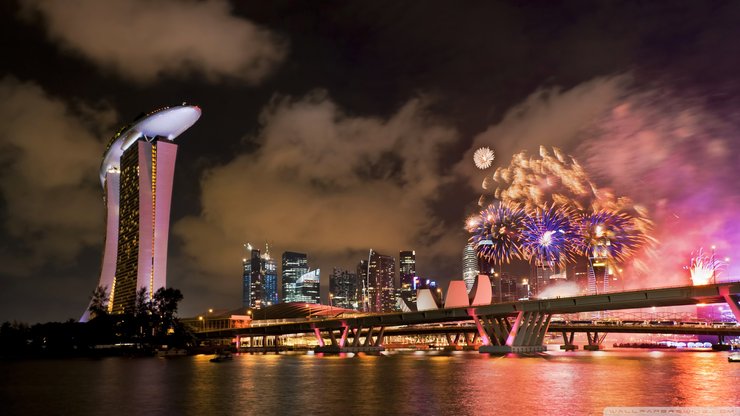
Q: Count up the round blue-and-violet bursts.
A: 3